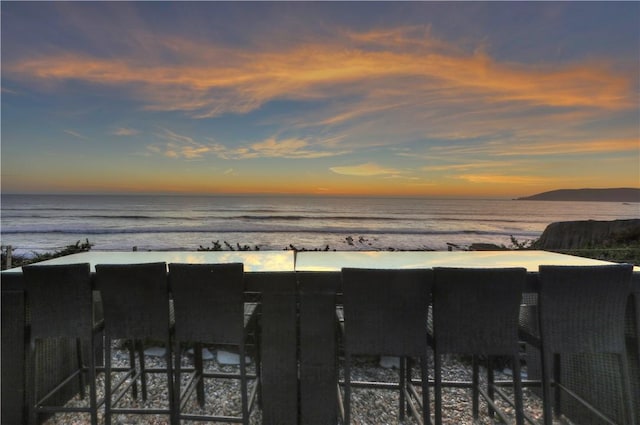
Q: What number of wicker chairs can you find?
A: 6